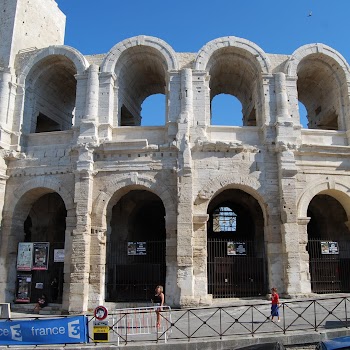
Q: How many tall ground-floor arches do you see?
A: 4